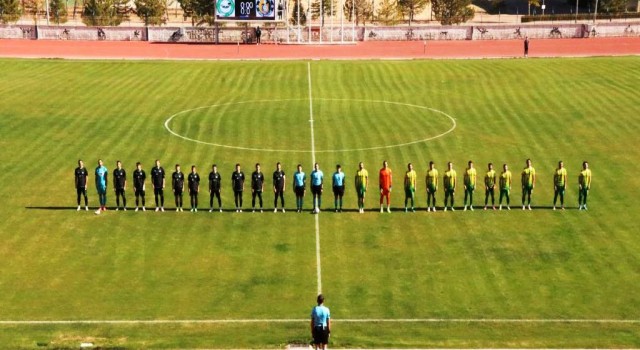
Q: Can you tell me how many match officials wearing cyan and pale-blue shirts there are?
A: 4